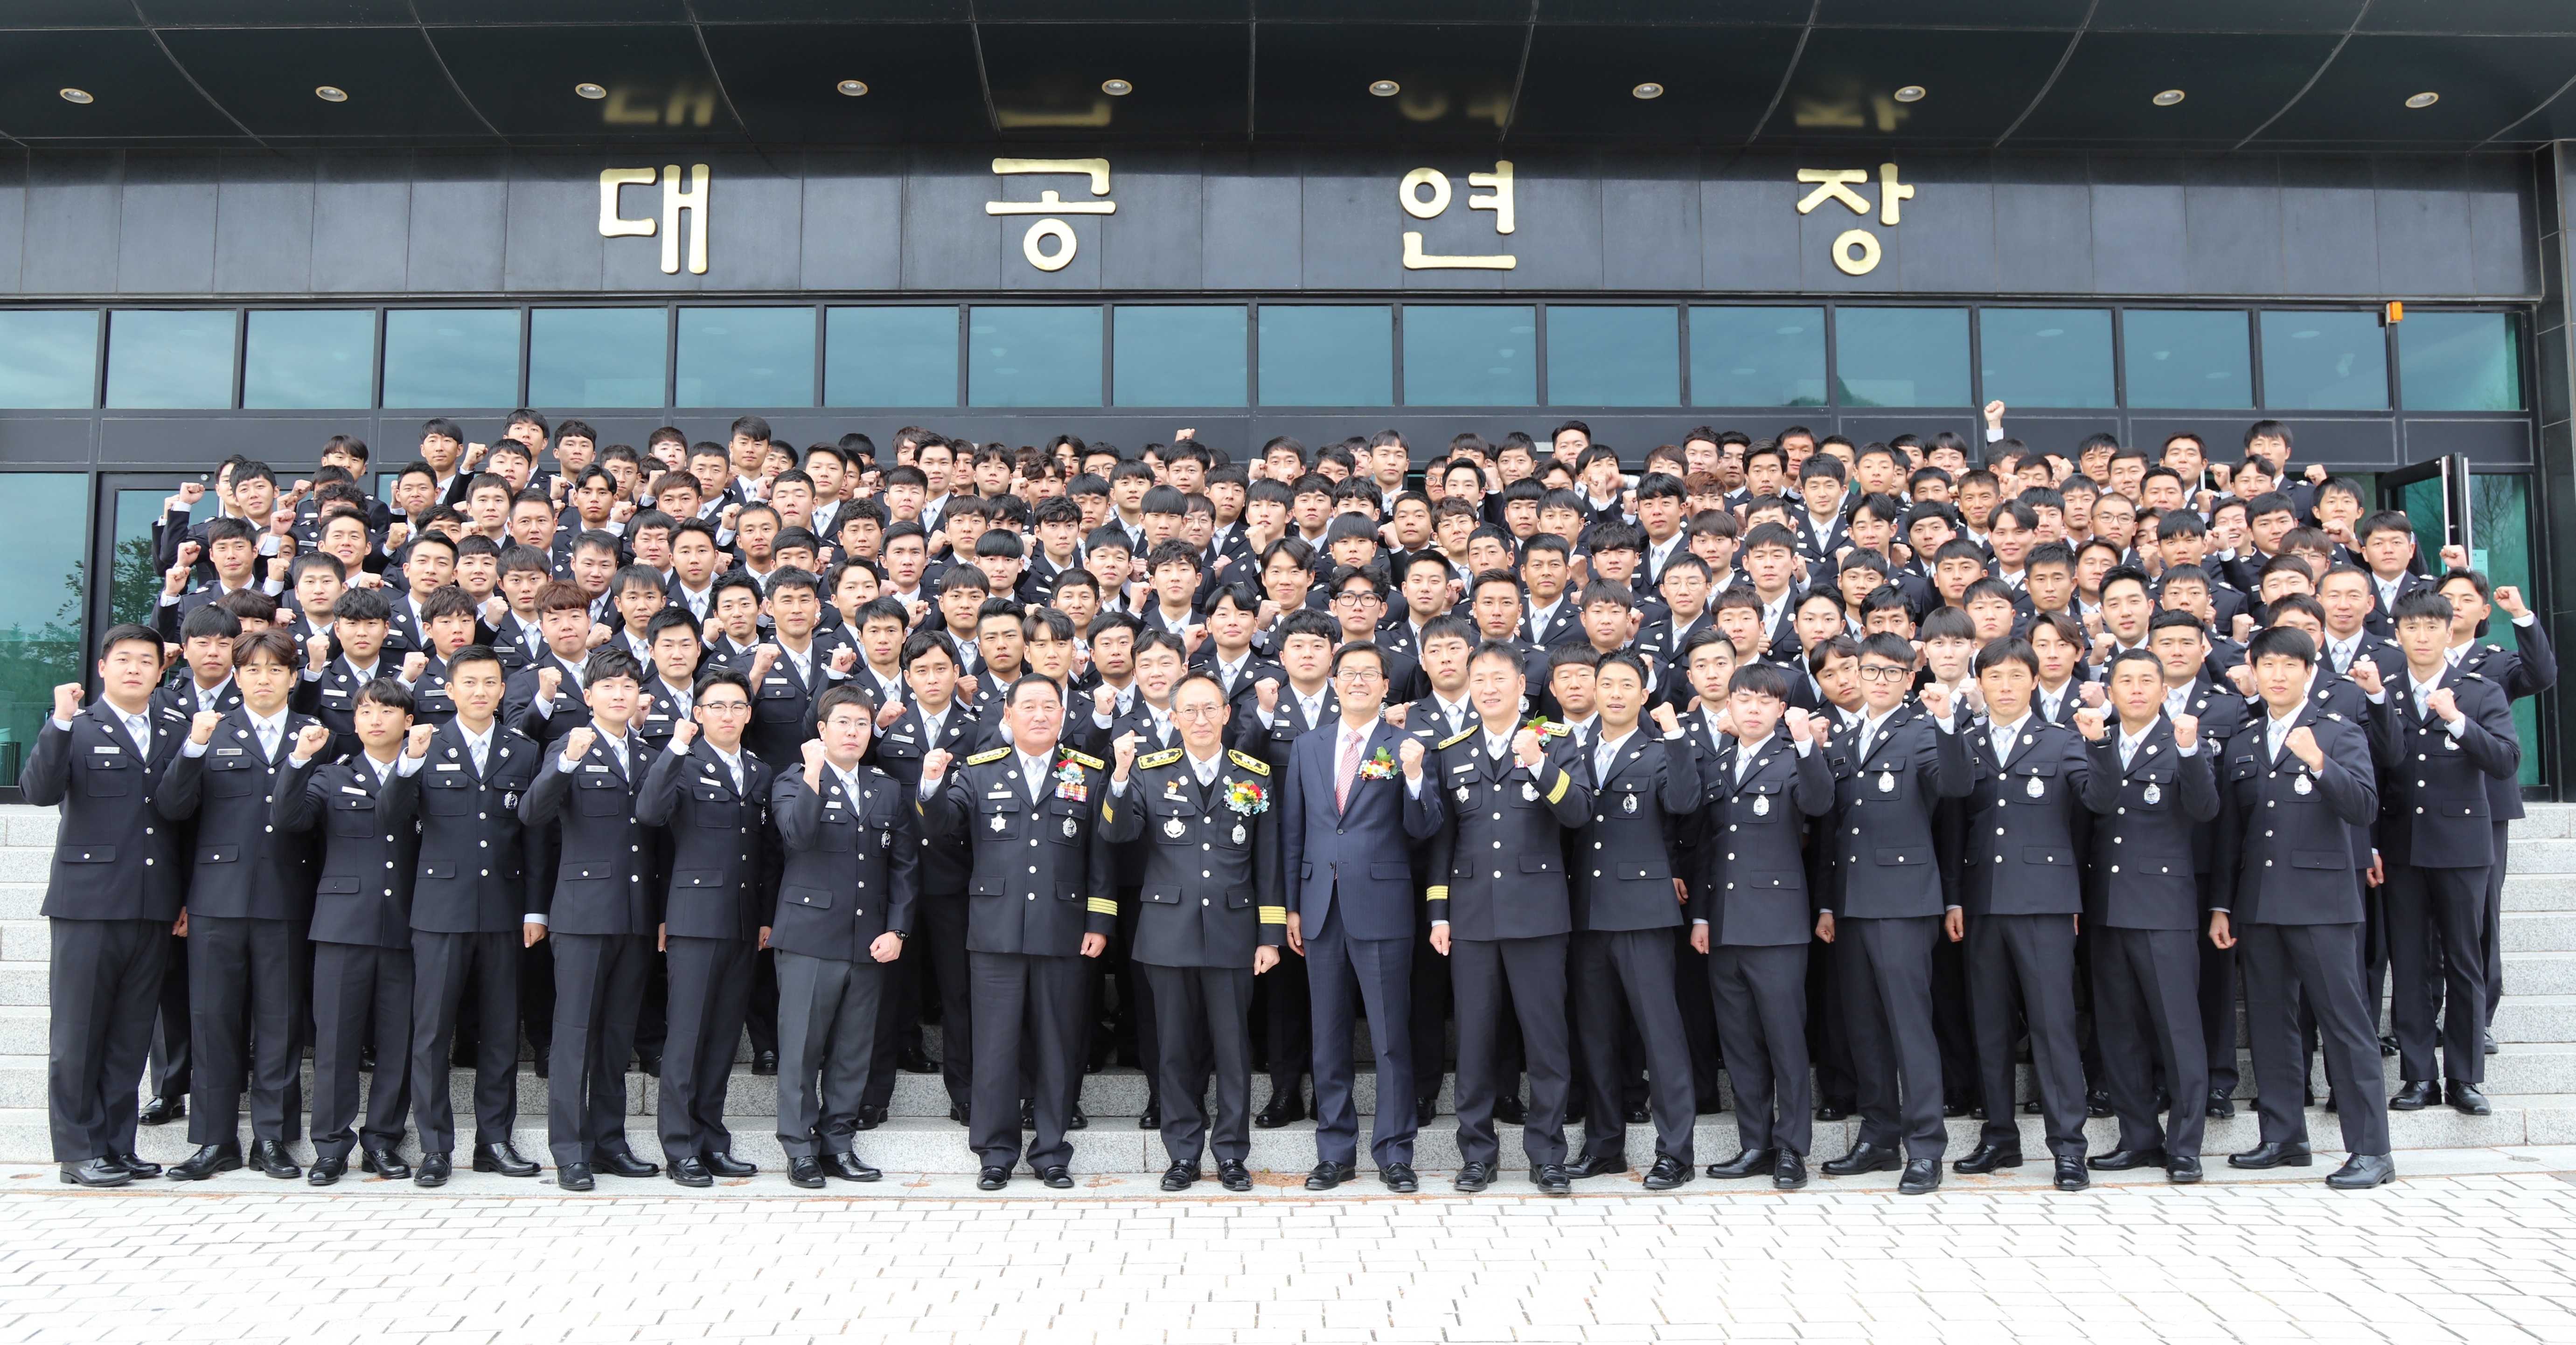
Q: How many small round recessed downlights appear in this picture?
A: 10